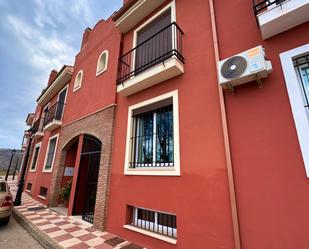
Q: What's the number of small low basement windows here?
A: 3